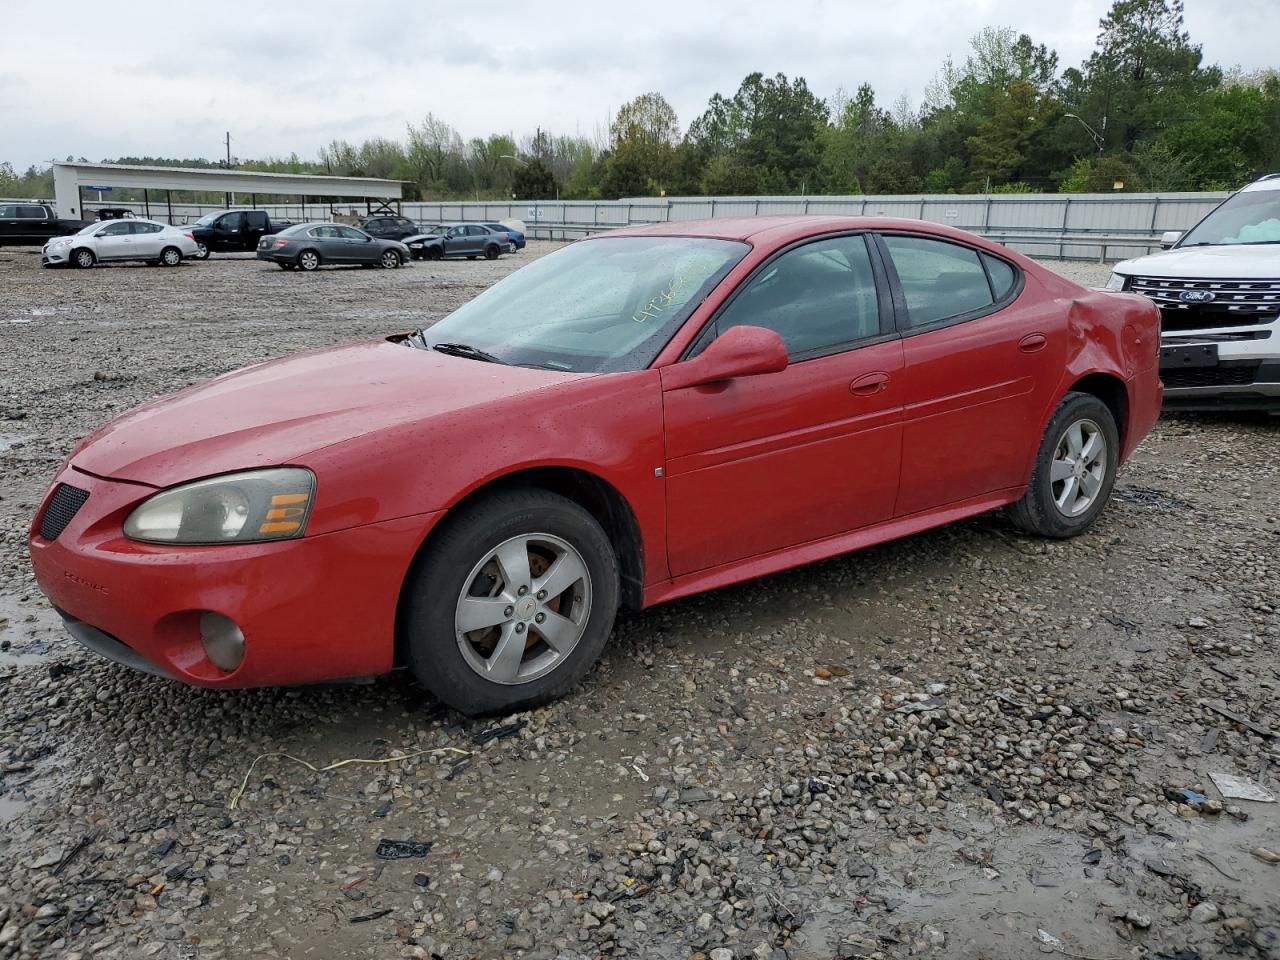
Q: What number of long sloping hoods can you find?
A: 1